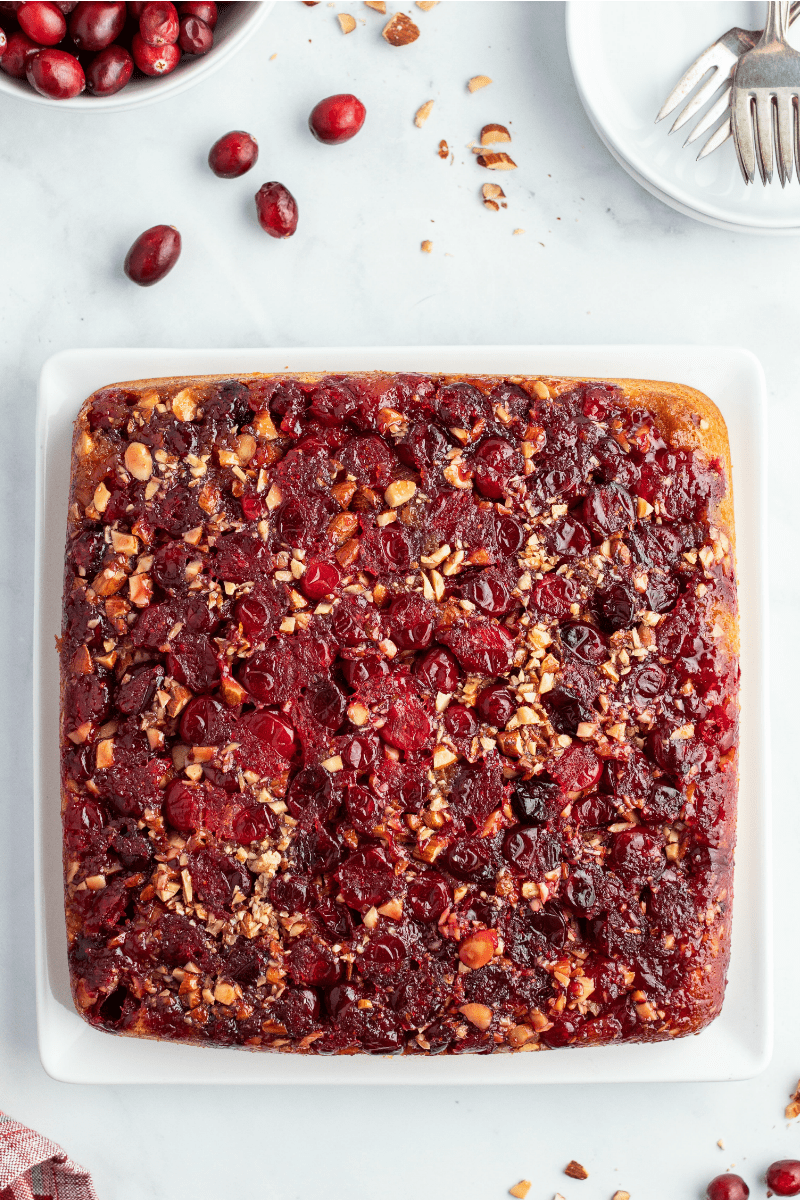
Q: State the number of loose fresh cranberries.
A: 6